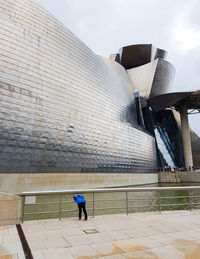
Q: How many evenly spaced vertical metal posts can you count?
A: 6